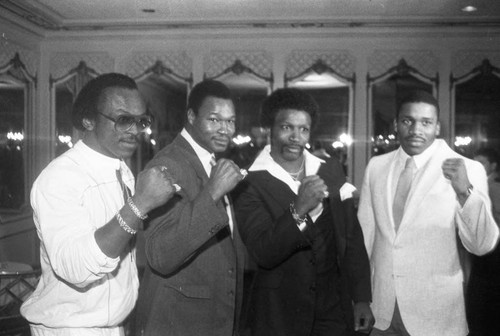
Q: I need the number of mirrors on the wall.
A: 7